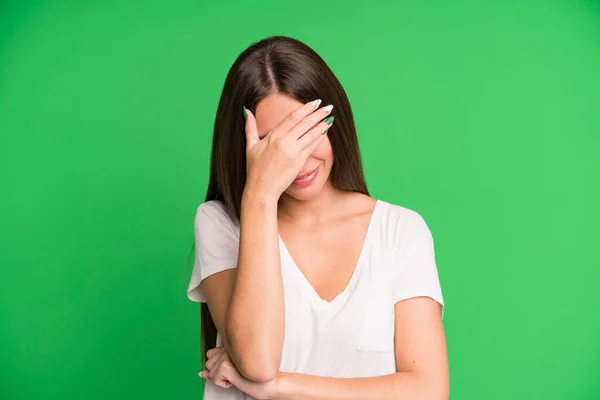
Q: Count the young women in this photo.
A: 1